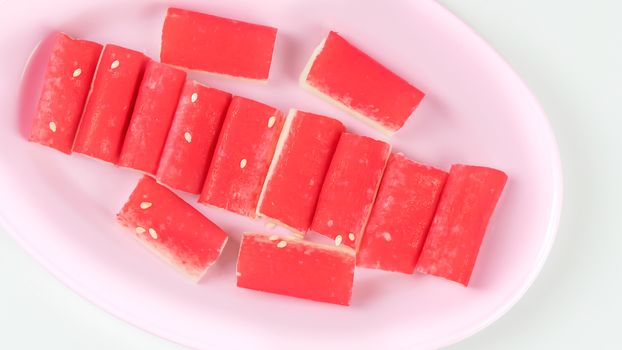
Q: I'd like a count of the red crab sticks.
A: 13